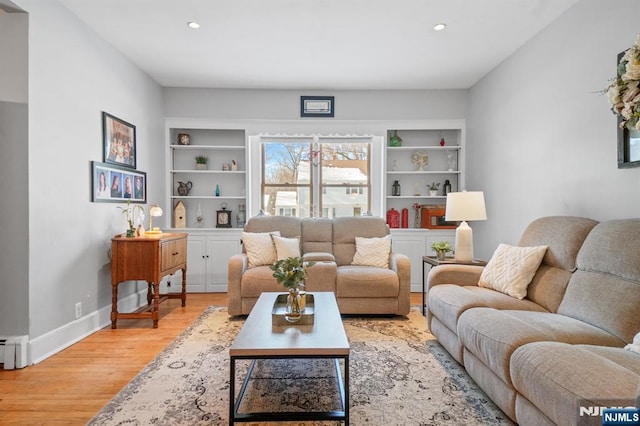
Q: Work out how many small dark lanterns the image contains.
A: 2